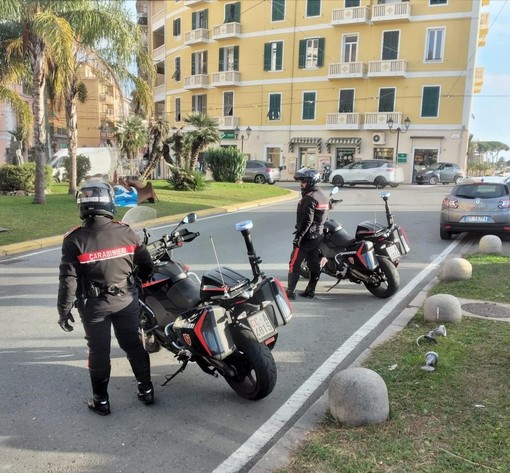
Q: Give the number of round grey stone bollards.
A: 4